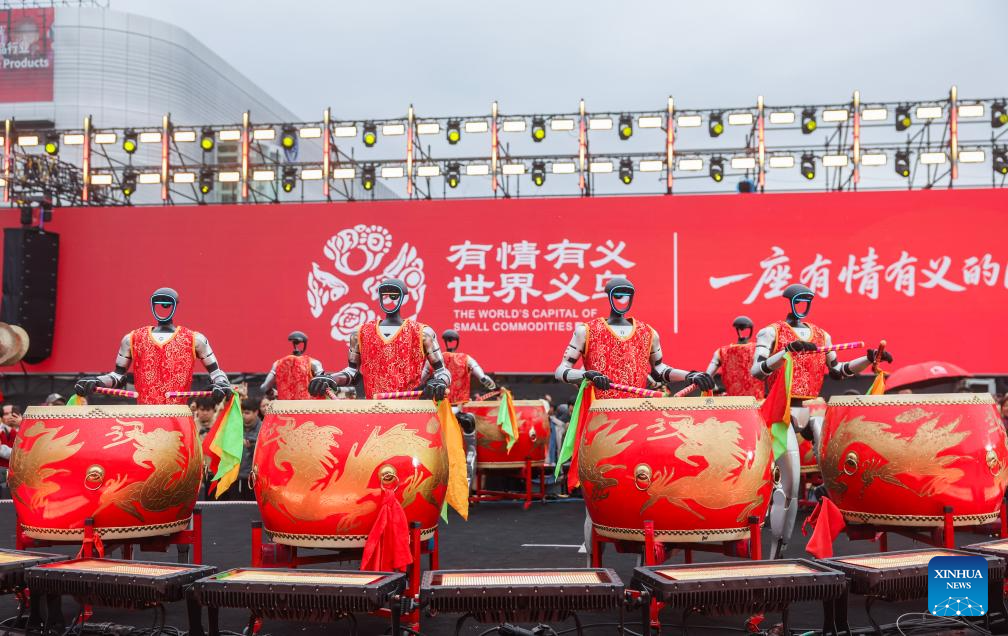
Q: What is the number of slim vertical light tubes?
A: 12